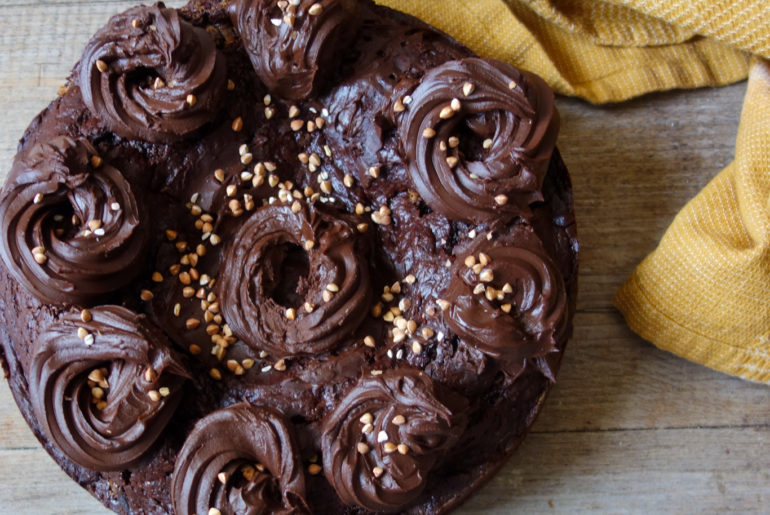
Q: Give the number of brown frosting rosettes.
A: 9